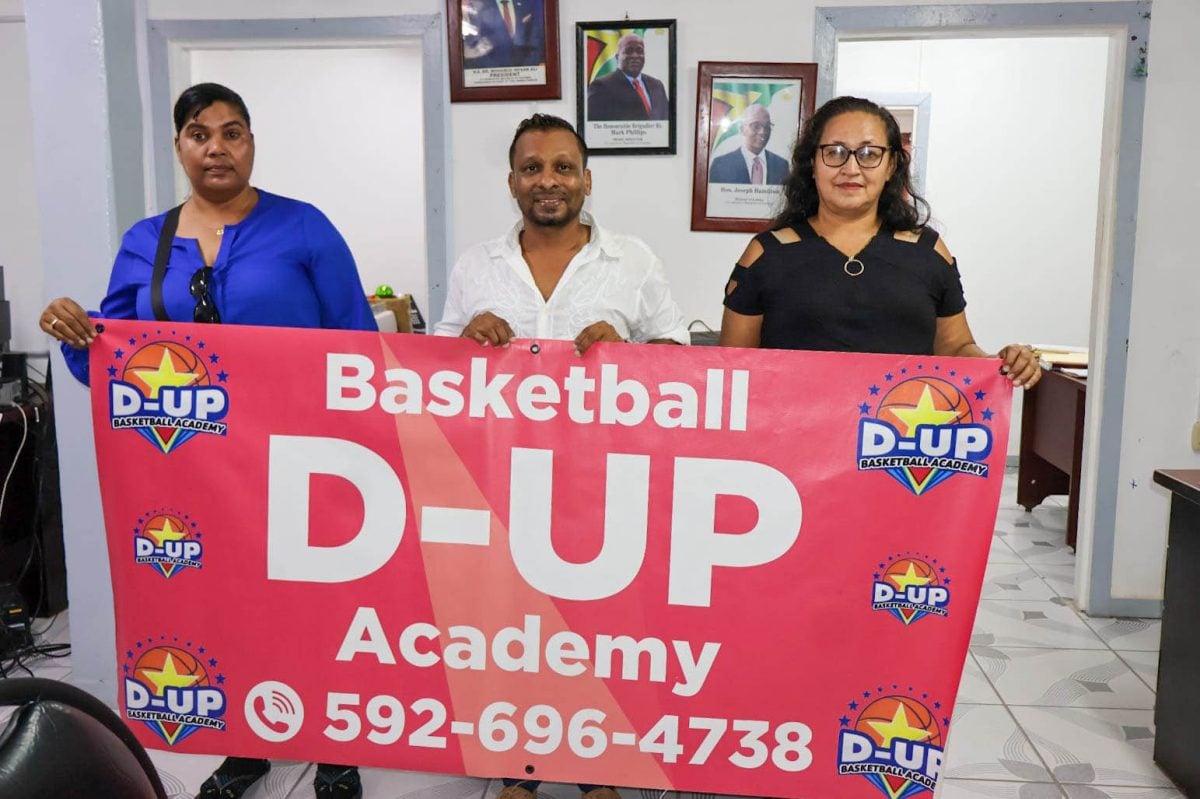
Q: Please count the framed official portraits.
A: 3